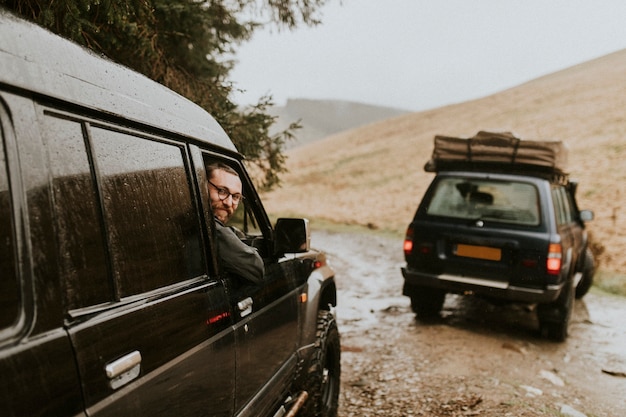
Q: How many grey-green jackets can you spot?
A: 1